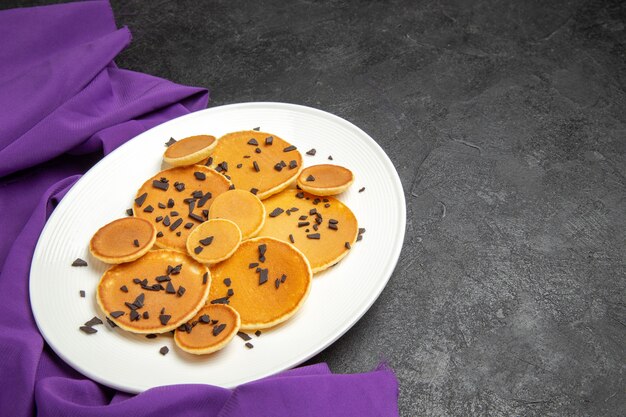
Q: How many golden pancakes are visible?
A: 11